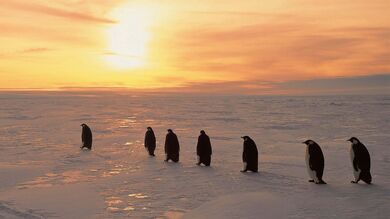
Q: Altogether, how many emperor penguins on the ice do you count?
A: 7